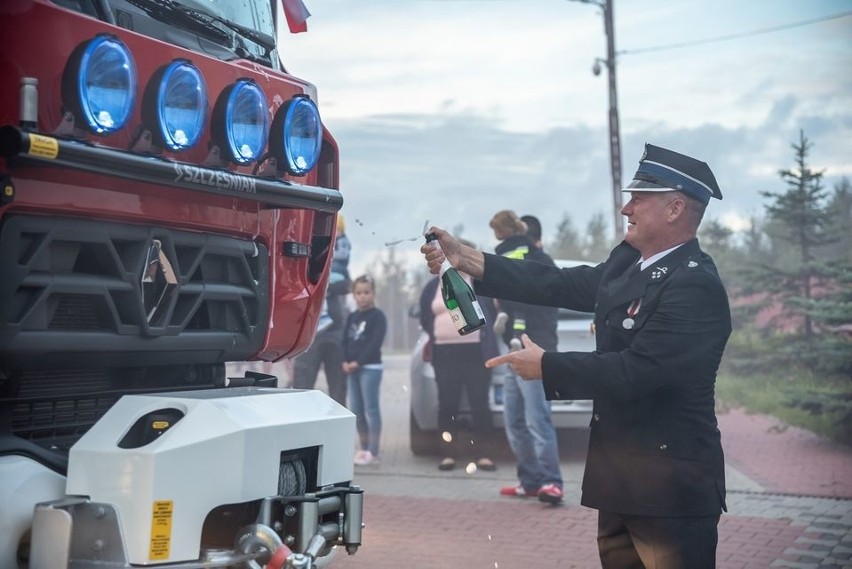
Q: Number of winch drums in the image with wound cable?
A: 1